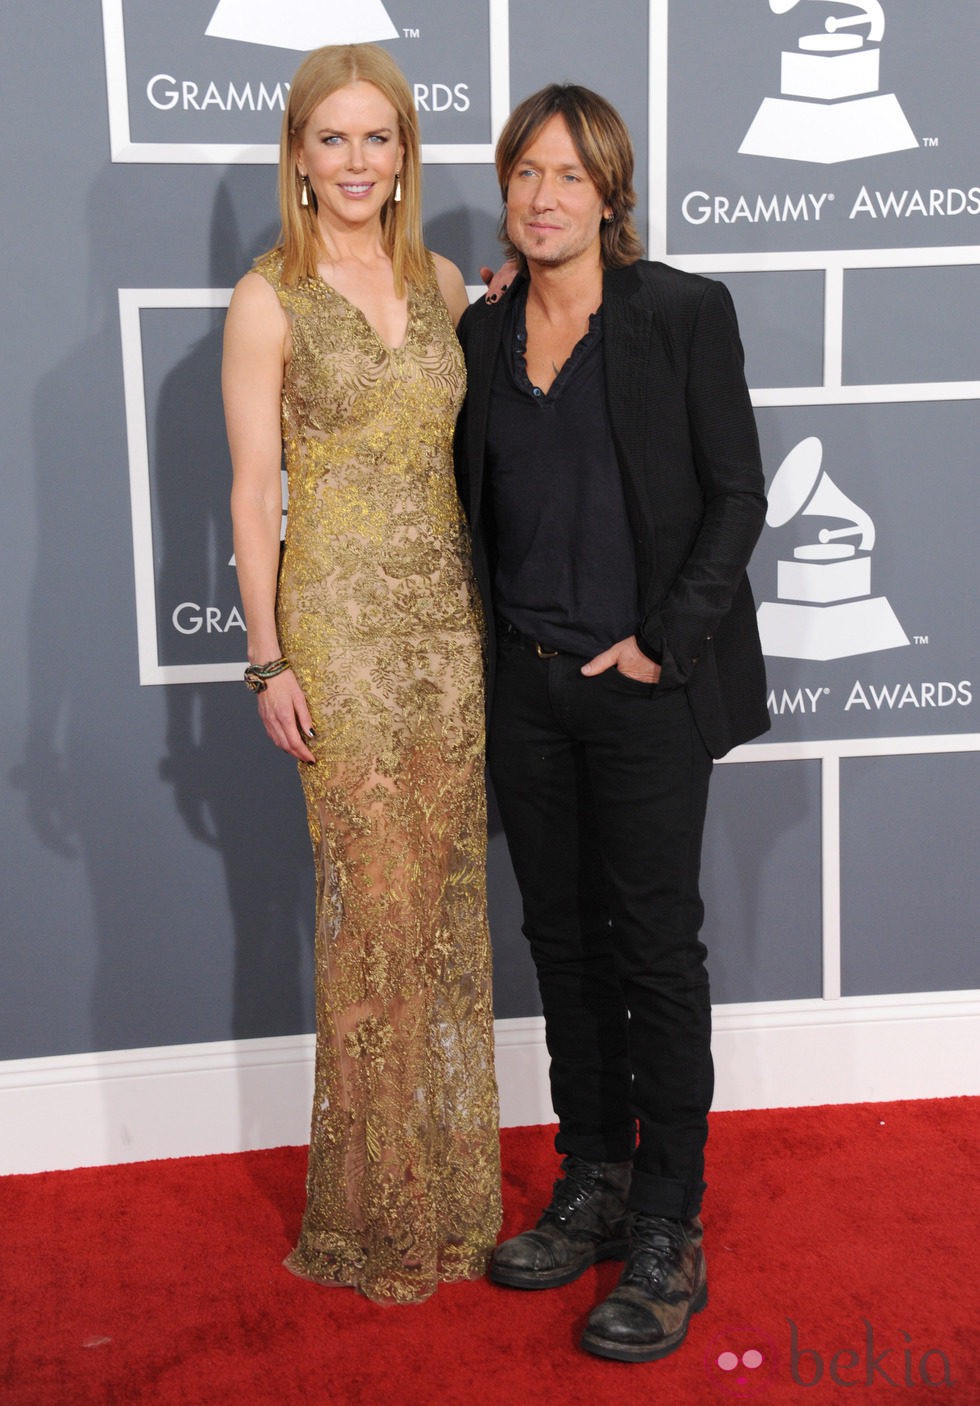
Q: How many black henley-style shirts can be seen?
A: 1